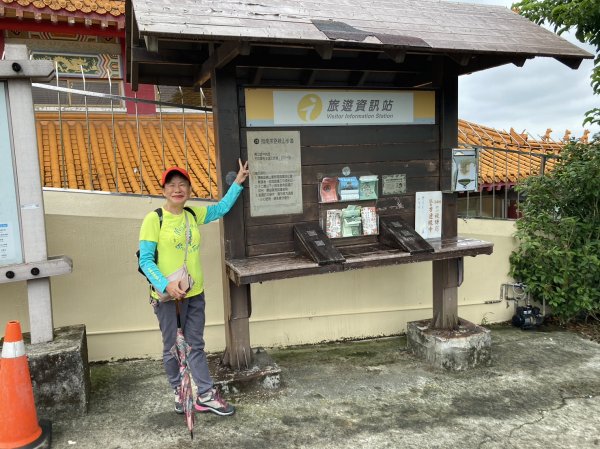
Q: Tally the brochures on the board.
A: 6